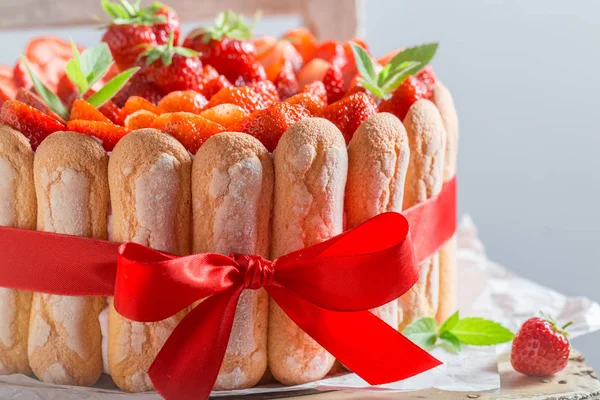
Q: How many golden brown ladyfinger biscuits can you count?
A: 8